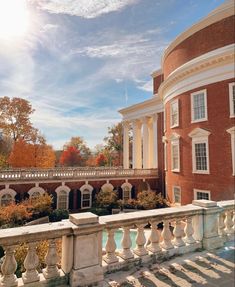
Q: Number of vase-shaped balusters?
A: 12